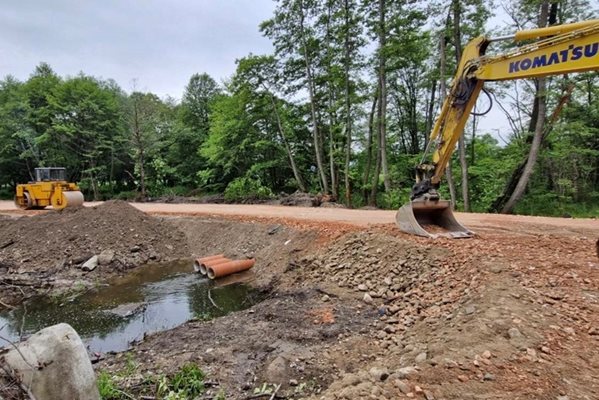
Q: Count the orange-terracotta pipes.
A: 3